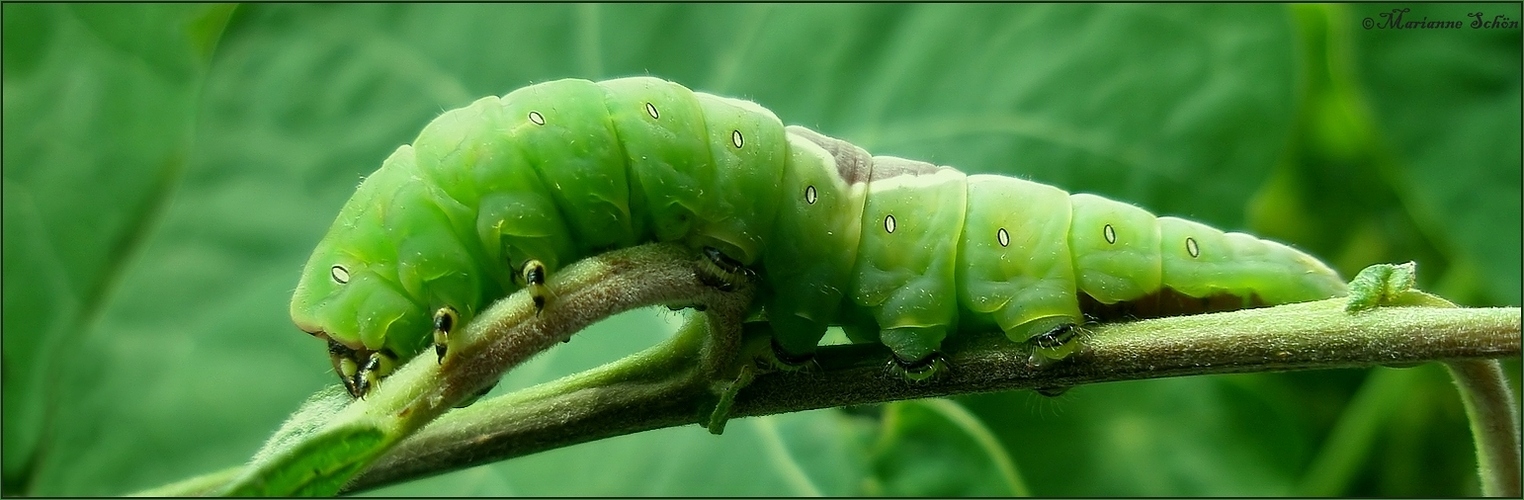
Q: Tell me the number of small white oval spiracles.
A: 9